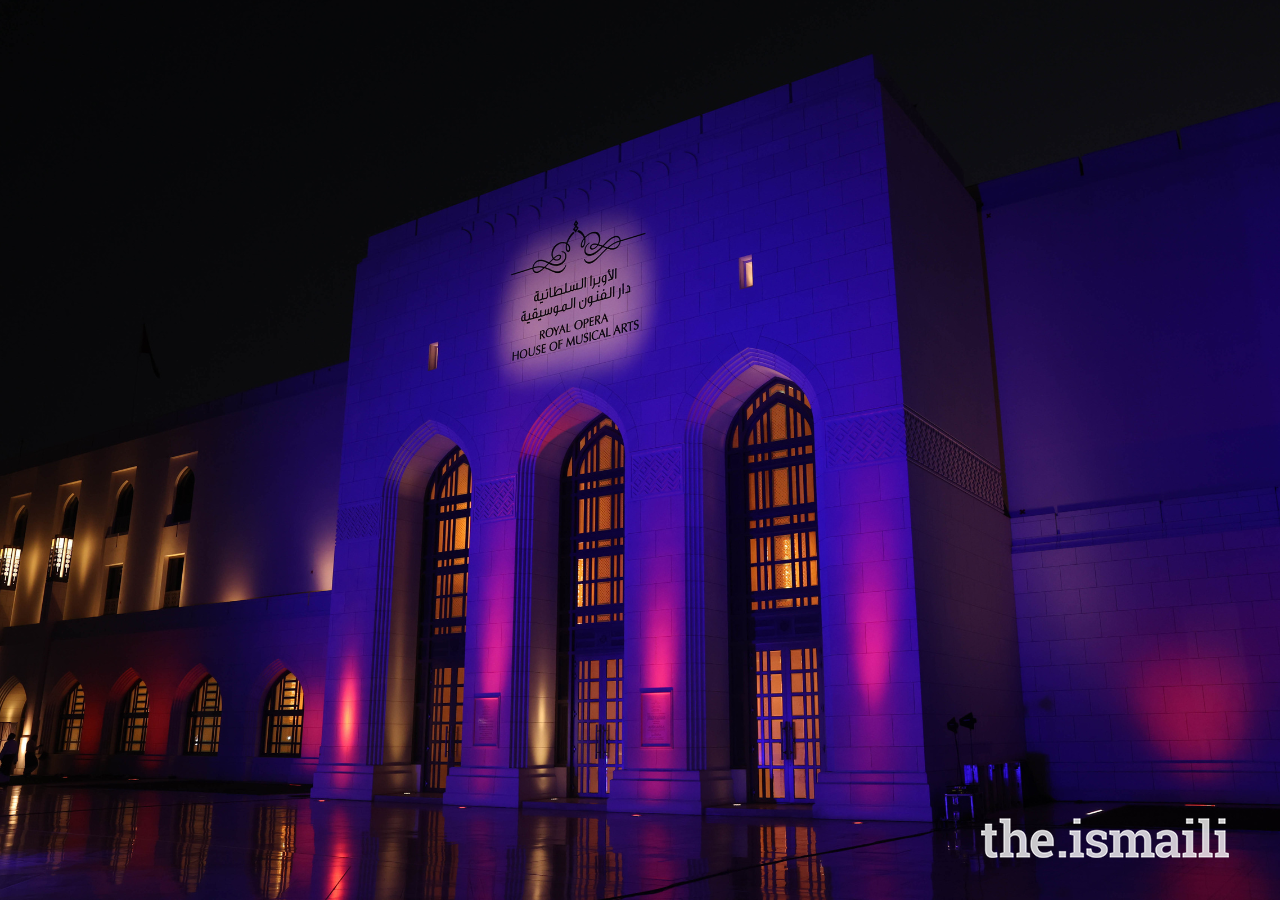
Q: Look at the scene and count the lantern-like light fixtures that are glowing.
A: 2